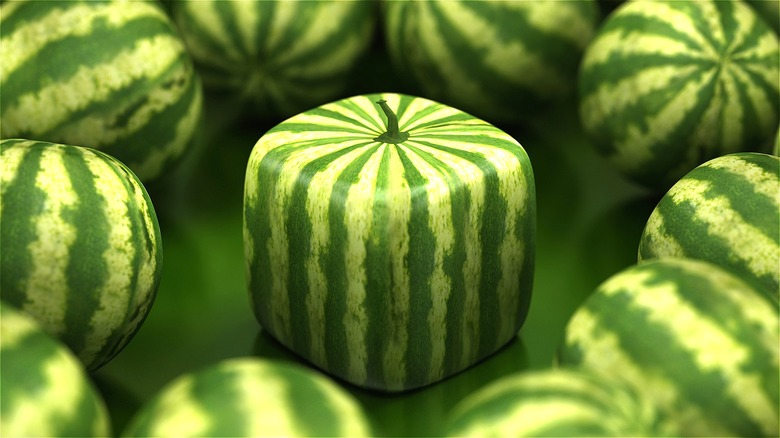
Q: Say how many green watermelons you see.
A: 11